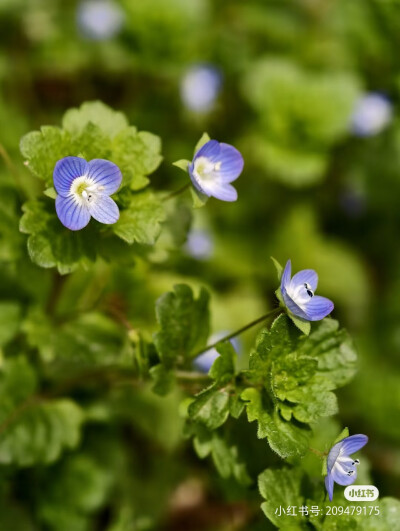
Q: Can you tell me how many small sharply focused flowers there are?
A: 4